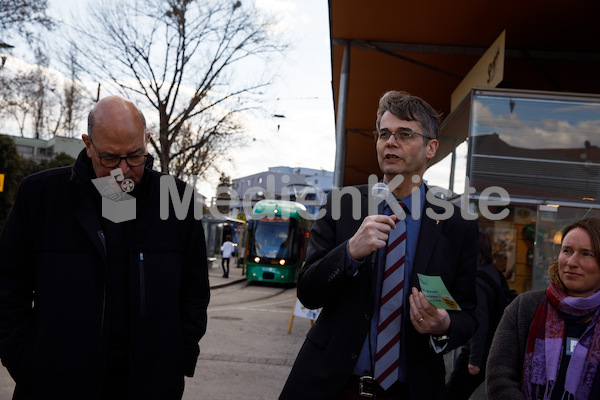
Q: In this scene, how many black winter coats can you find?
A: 1